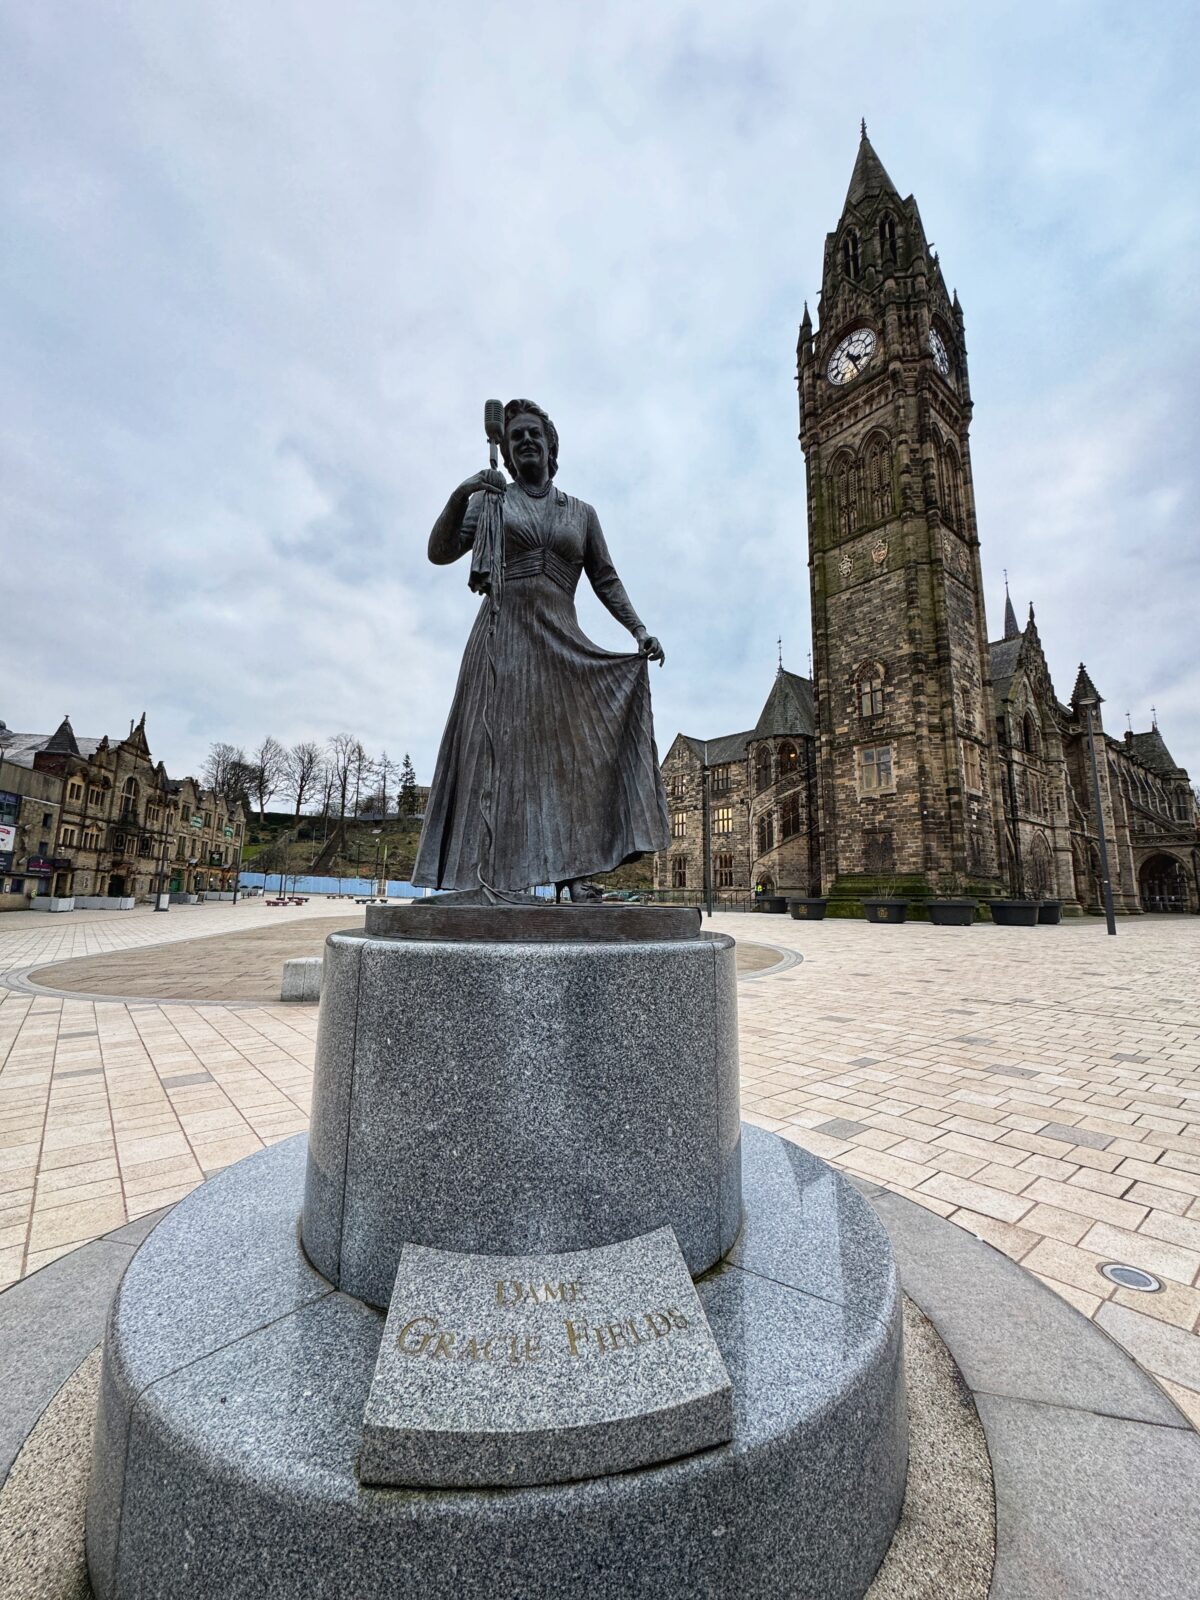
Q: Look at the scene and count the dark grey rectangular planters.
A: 6